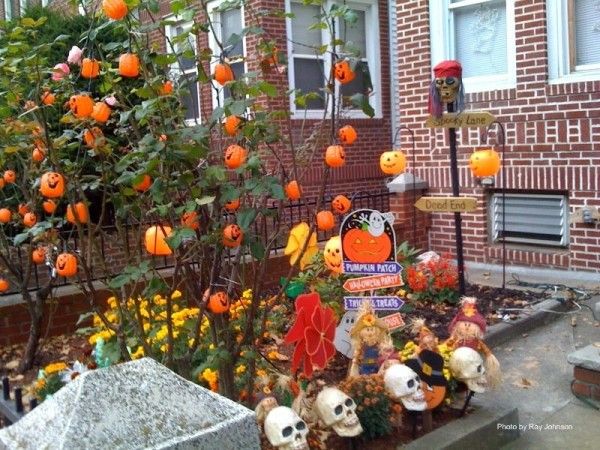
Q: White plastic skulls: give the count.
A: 4